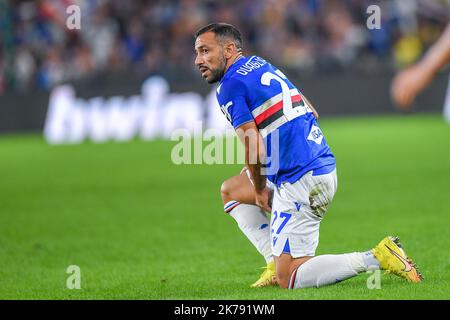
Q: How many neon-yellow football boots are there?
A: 2